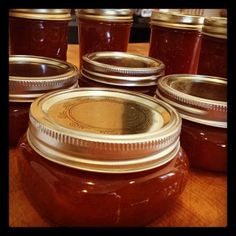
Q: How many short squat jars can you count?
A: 4